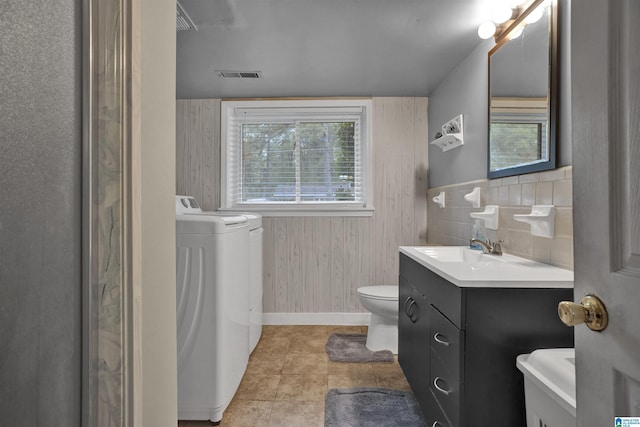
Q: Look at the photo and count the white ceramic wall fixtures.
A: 4